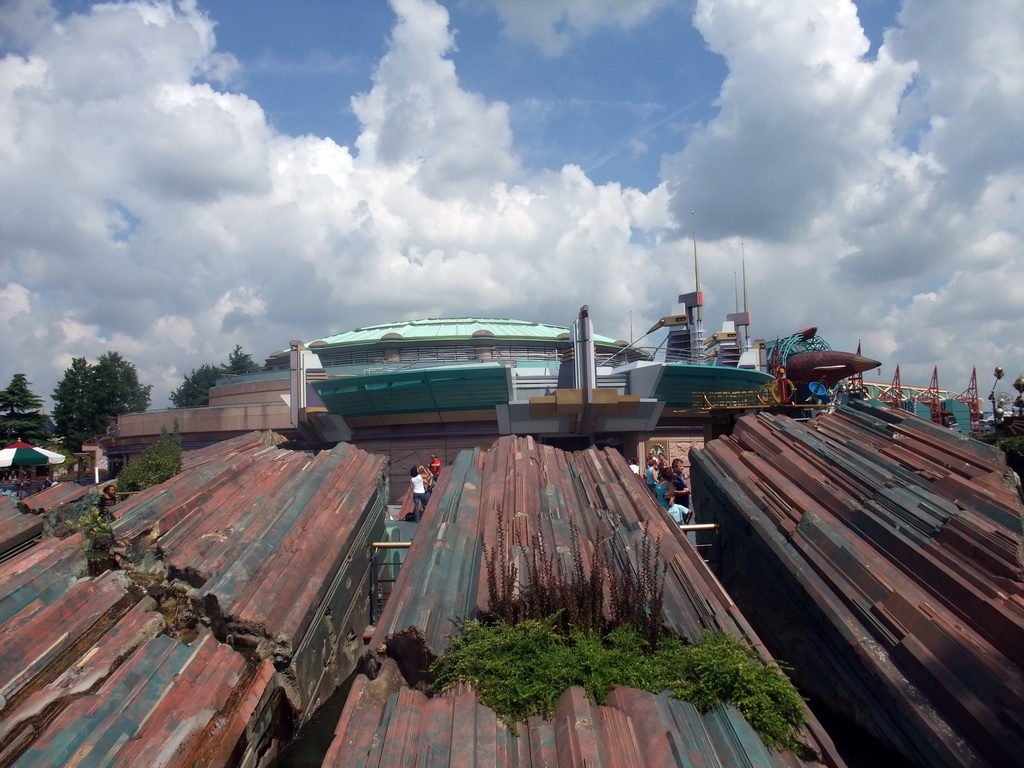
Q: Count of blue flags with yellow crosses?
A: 0